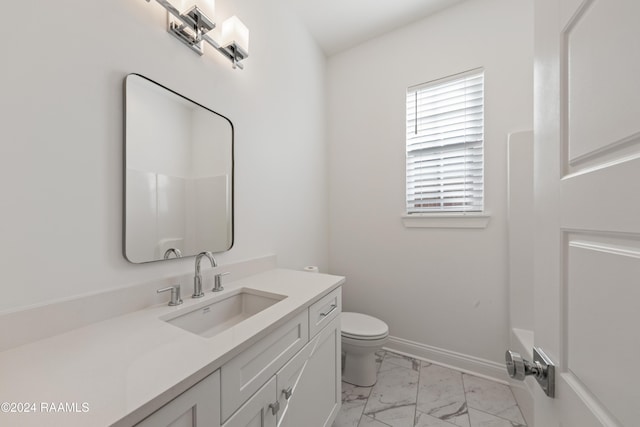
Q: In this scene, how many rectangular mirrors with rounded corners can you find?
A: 1